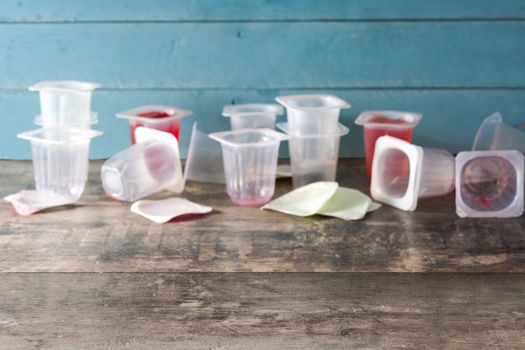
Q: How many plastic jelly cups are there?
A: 14